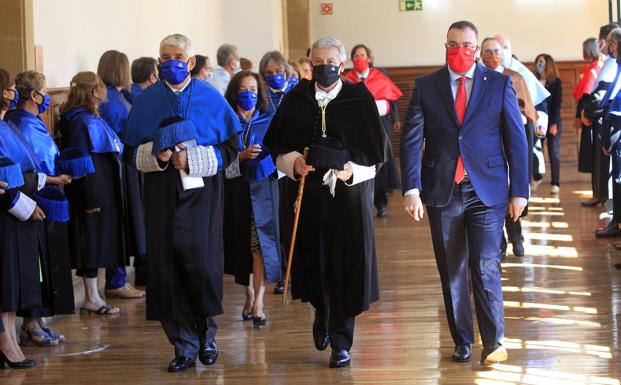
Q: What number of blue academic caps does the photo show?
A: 5